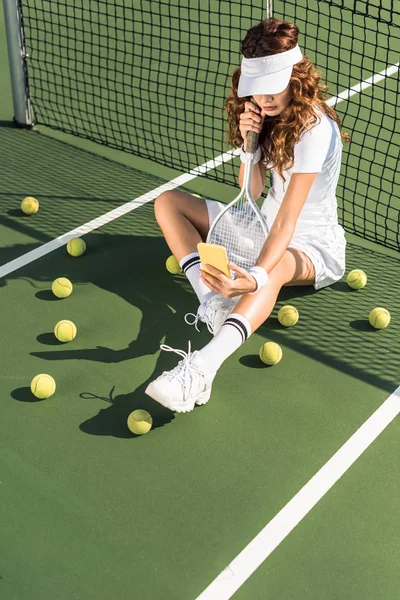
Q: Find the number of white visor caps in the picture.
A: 1